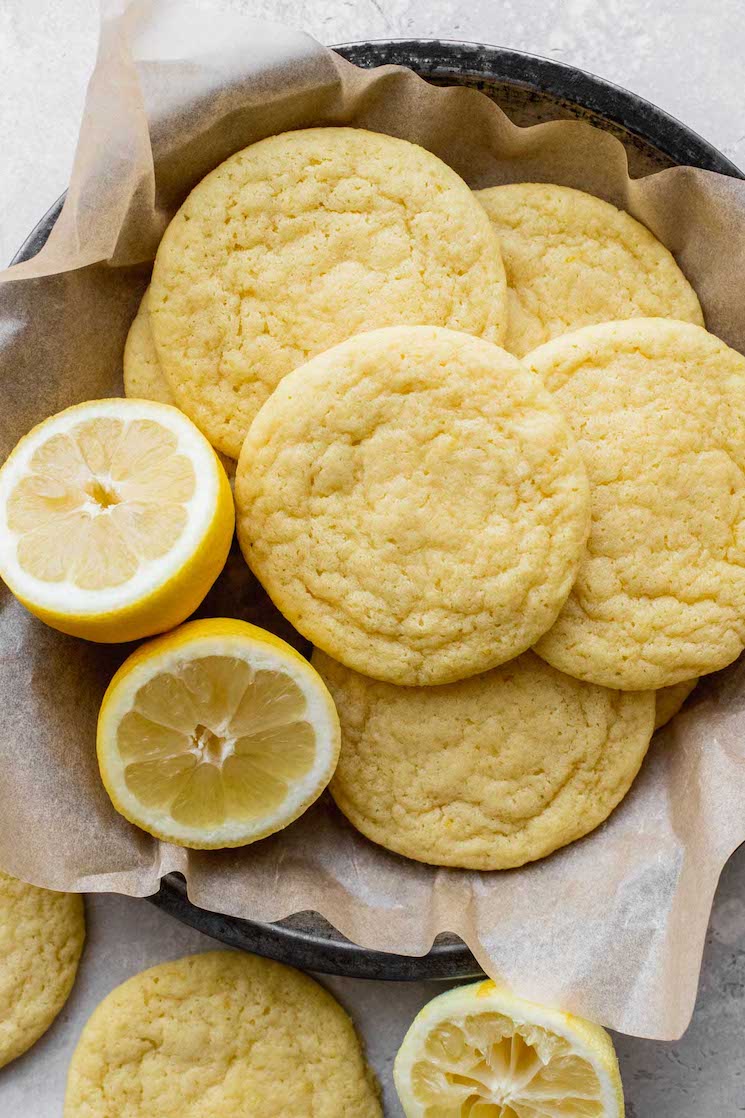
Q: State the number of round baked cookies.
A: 9